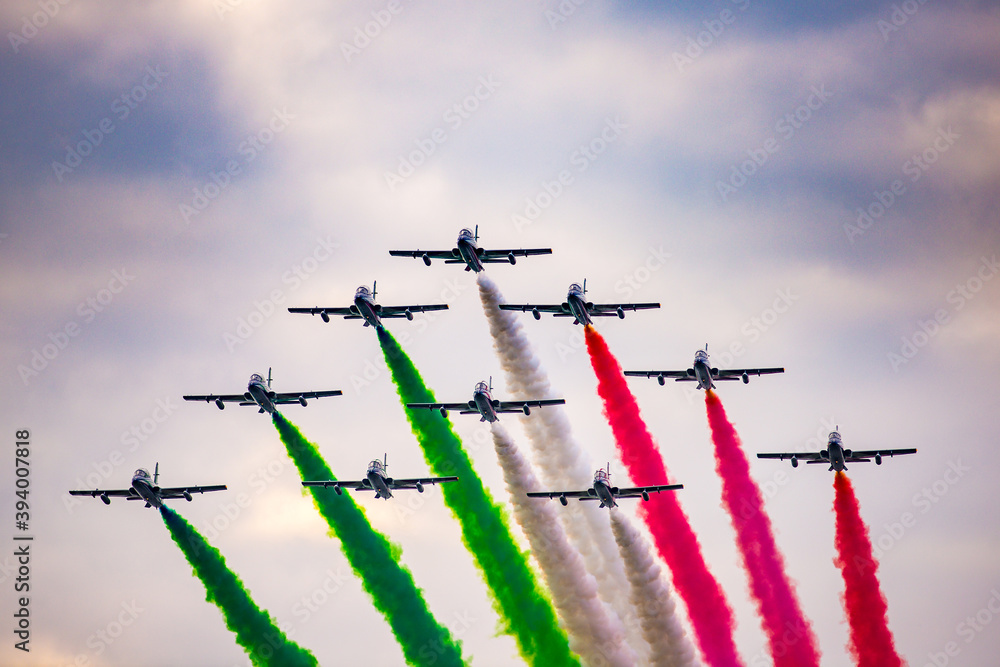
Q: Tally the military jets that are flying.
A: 10